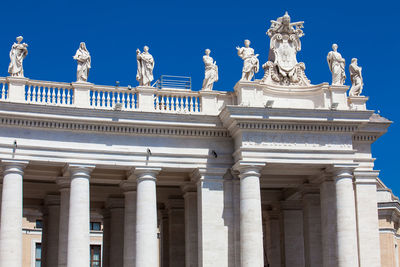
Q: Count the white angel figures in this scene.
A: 7